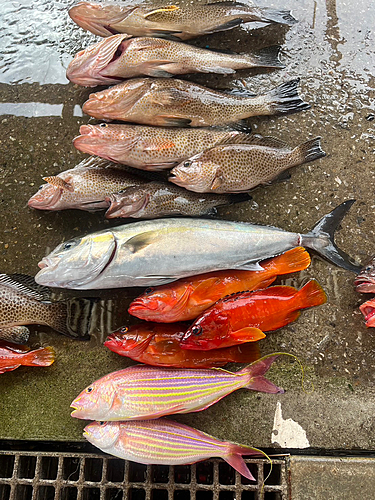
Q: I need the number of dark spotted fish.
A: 8